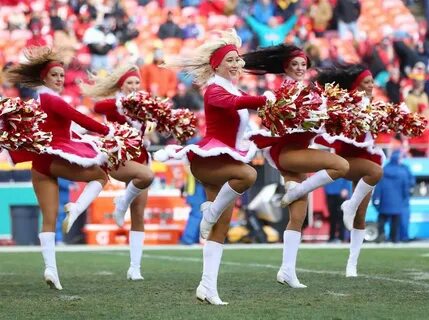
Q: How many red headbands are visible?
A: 5